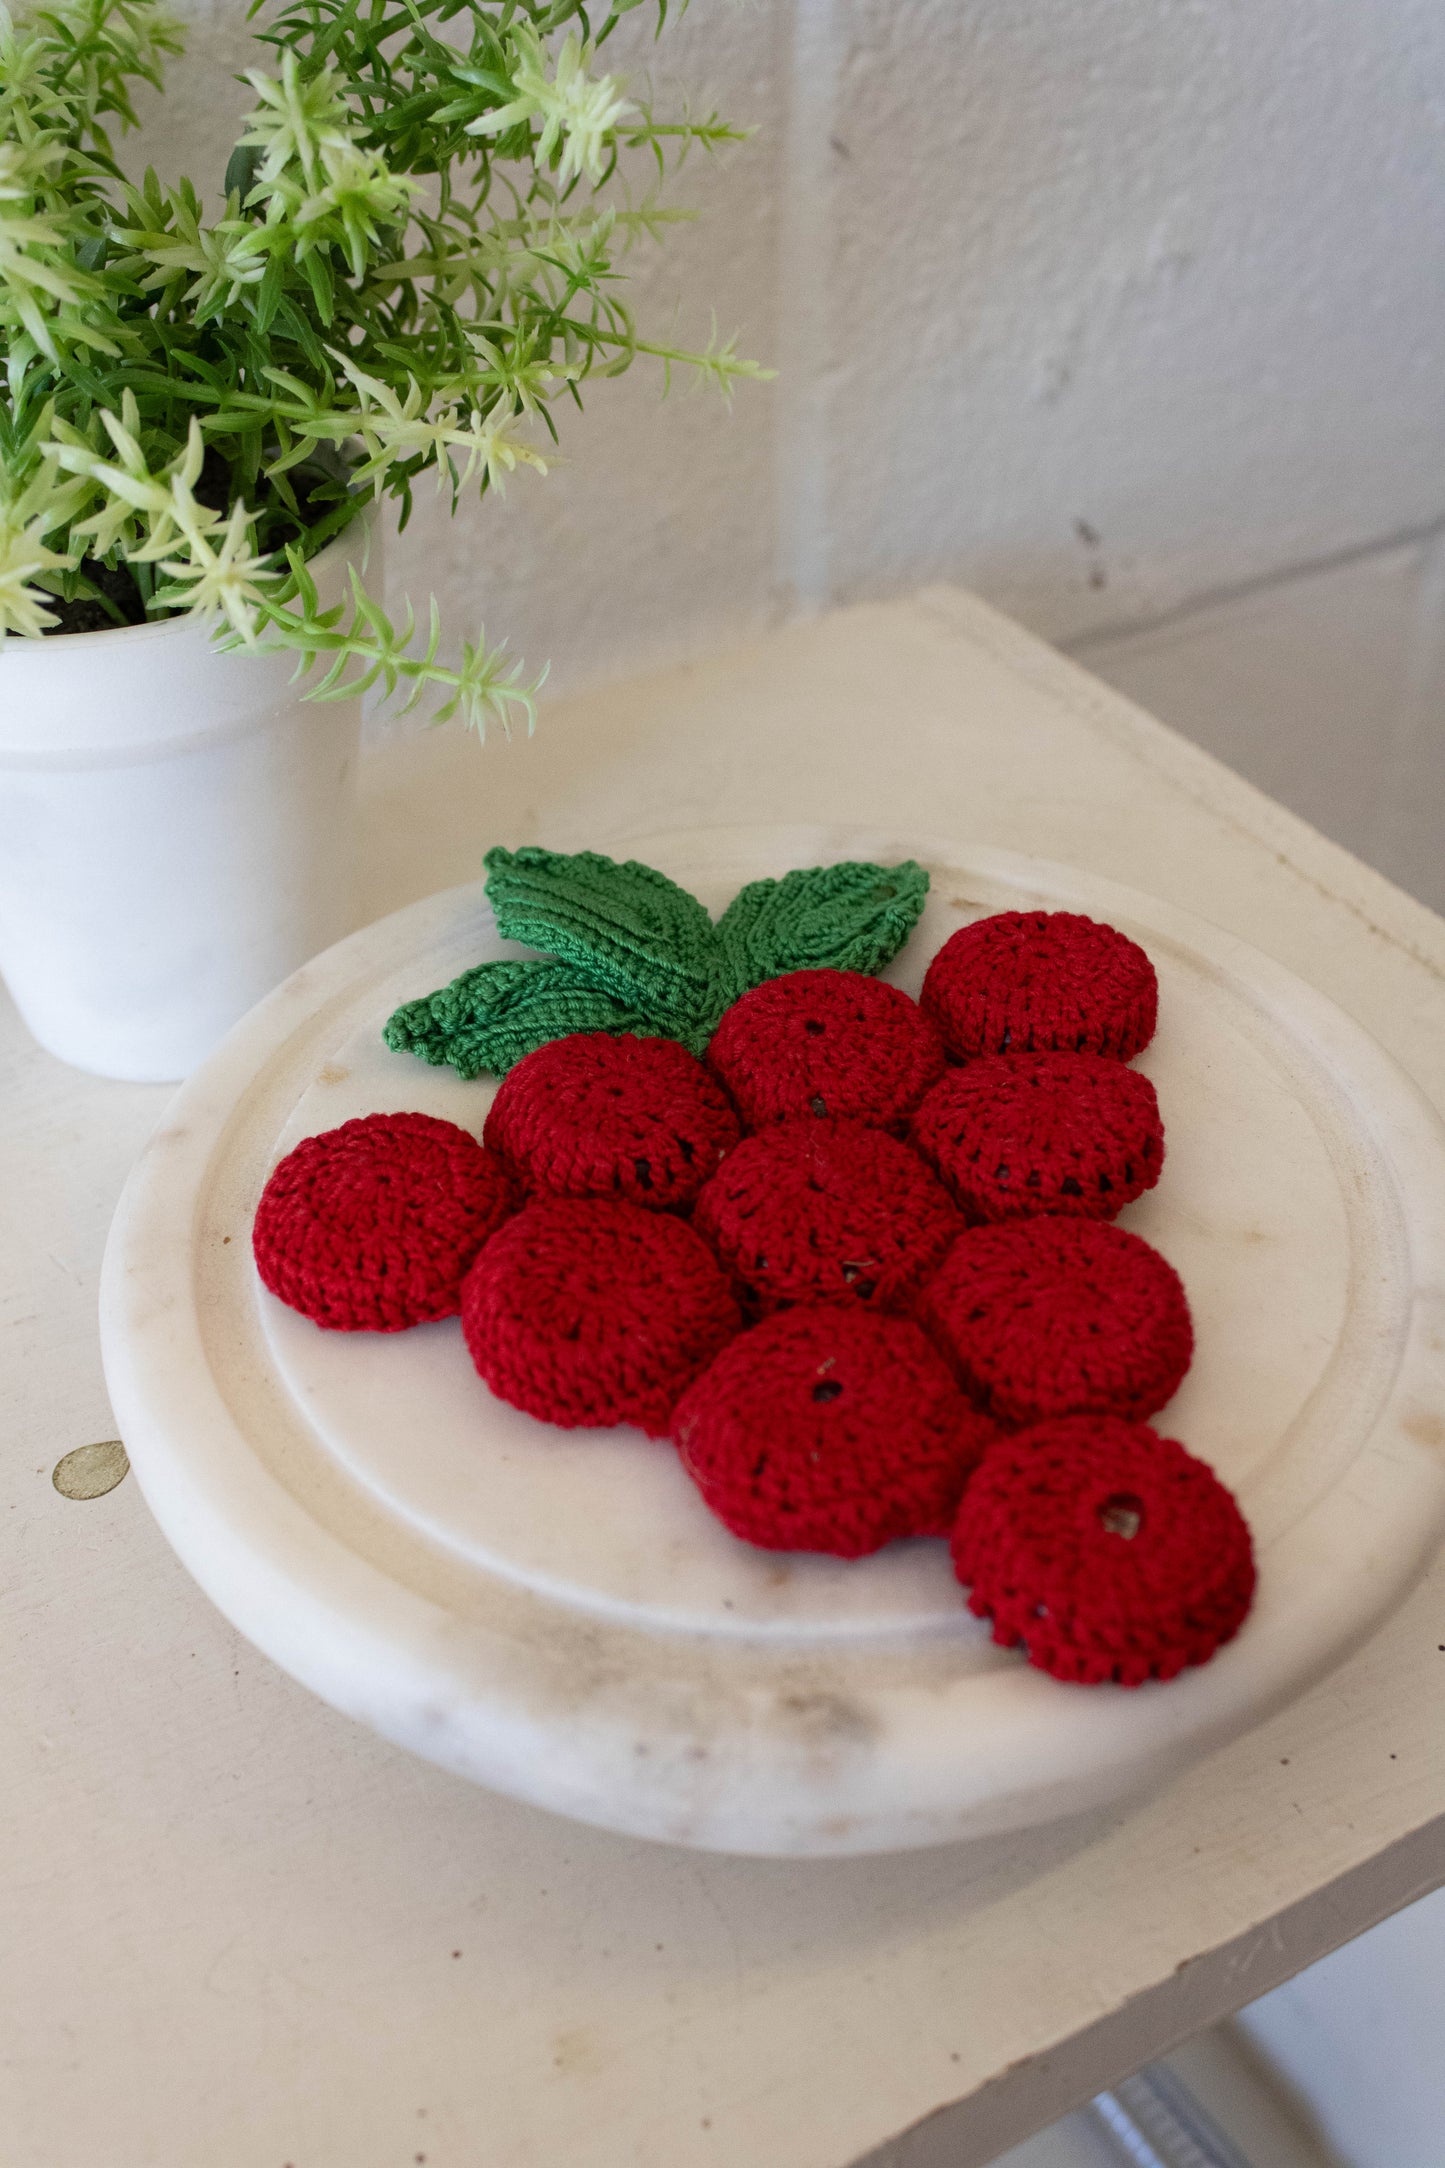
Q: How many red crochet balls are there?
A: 10